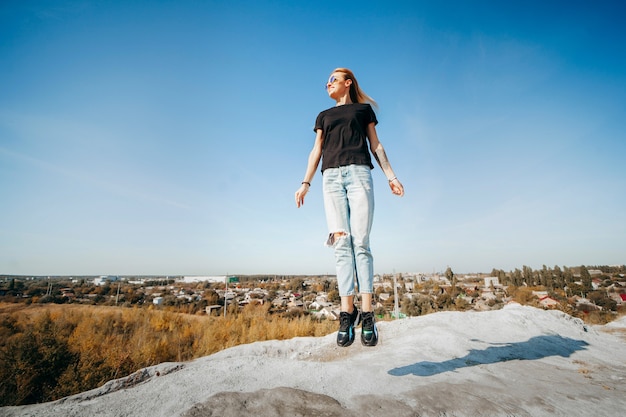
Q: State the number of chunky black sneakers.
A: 2